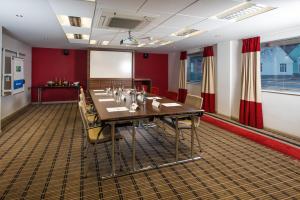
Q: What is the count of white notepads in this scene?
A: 6